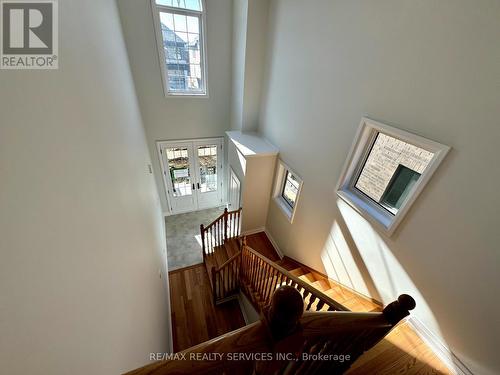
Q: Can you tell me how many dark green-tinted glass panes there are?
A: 1